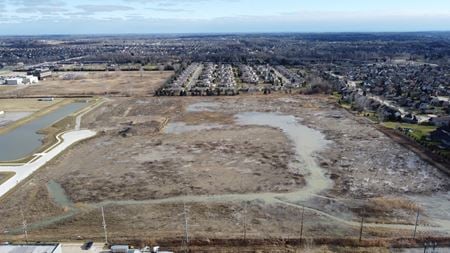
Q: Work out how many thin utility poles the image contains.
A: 7